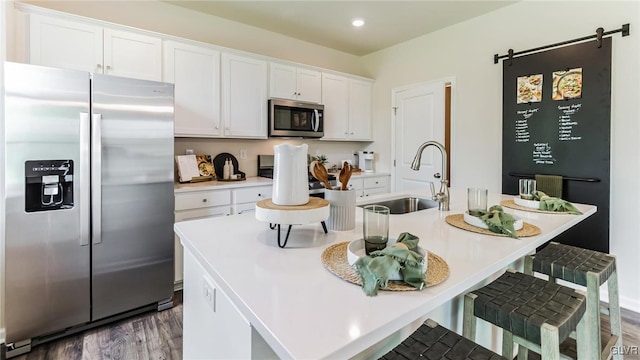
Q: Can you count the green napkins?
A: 3